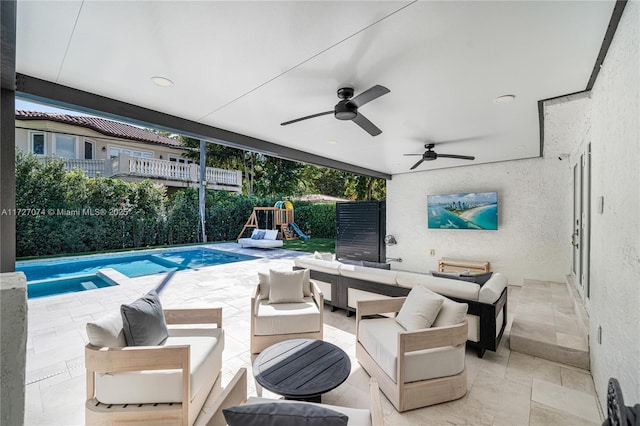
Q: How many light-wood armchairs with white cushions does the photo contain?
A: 4